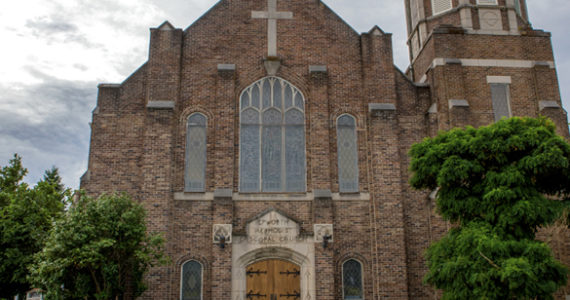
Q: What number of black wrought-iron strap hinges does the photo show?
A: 4